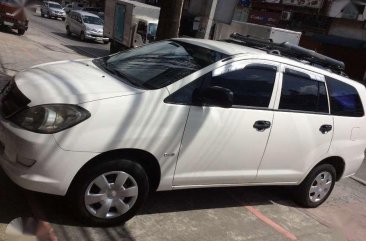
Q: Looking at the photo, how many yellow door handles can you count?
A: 0